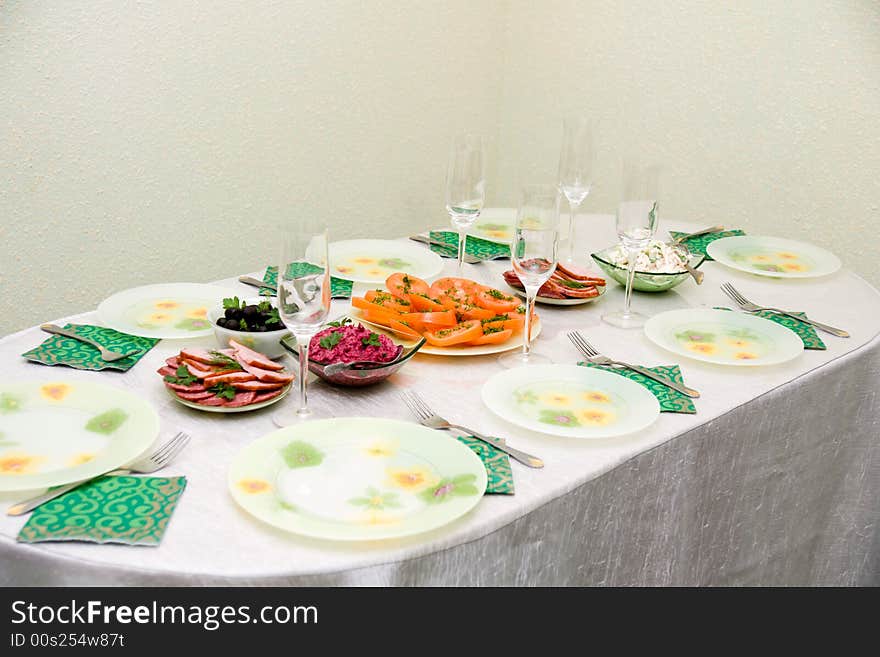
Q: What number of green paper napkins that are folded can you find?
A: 8